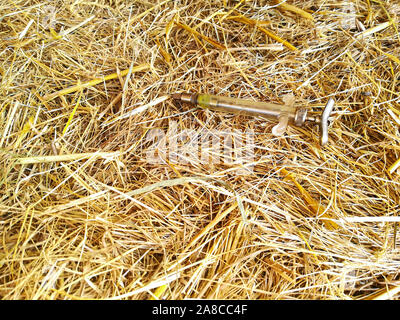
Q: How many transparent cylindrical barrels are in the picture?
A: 1